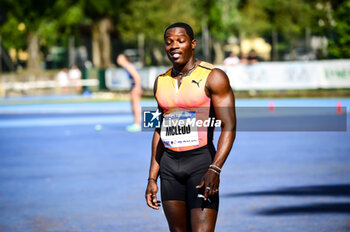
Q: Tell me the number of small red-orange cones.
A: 2